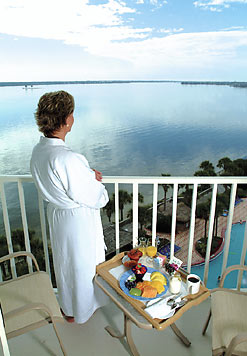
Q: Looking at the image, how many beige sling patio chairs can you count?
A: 2